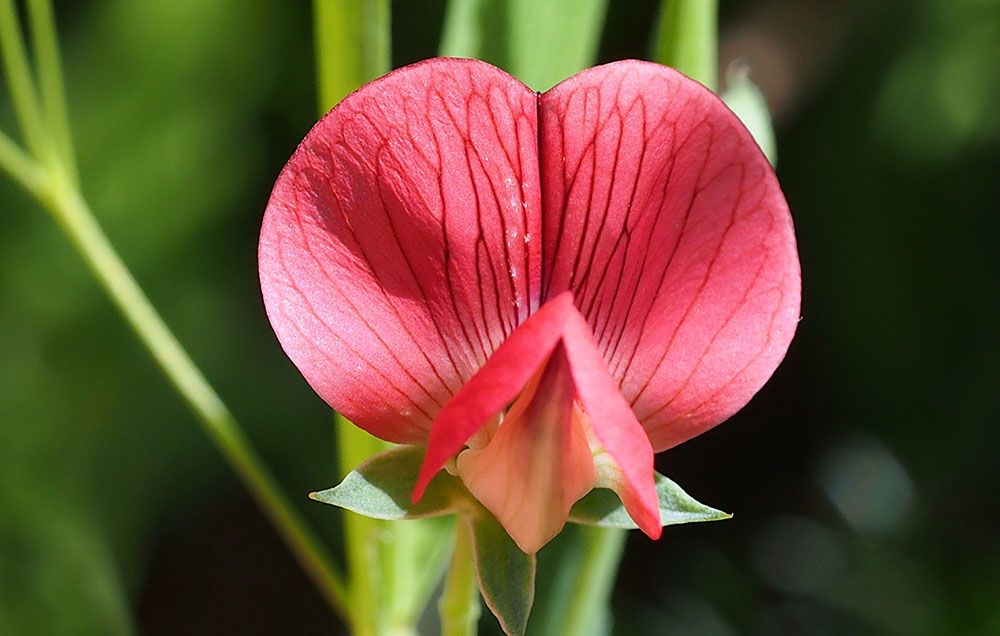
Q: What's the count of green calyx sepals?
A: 3